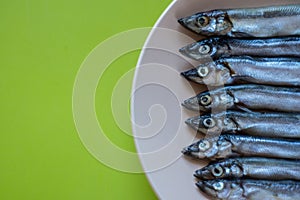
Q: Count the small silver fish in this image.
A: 8